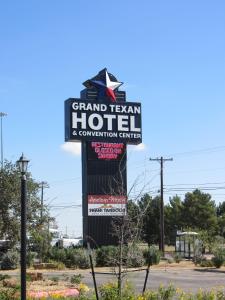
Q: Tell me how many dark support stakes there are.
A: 2